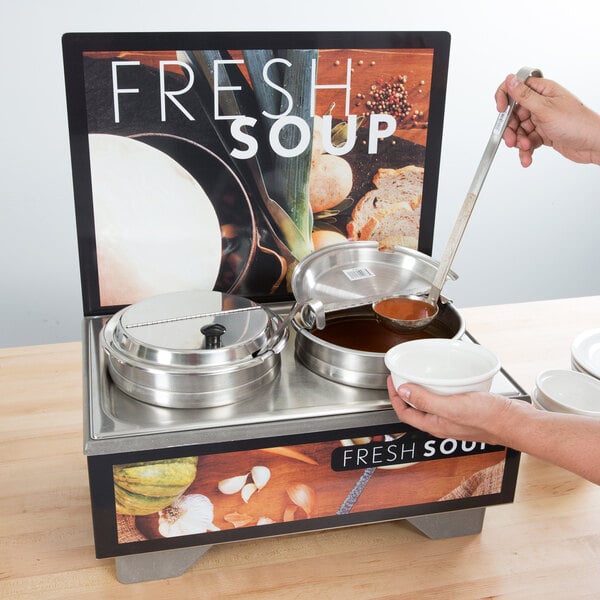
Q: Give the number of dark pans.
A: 1